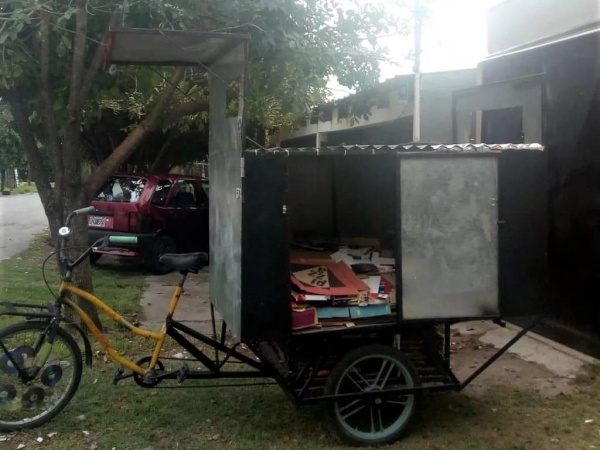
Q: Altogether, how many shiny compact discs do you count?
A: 5